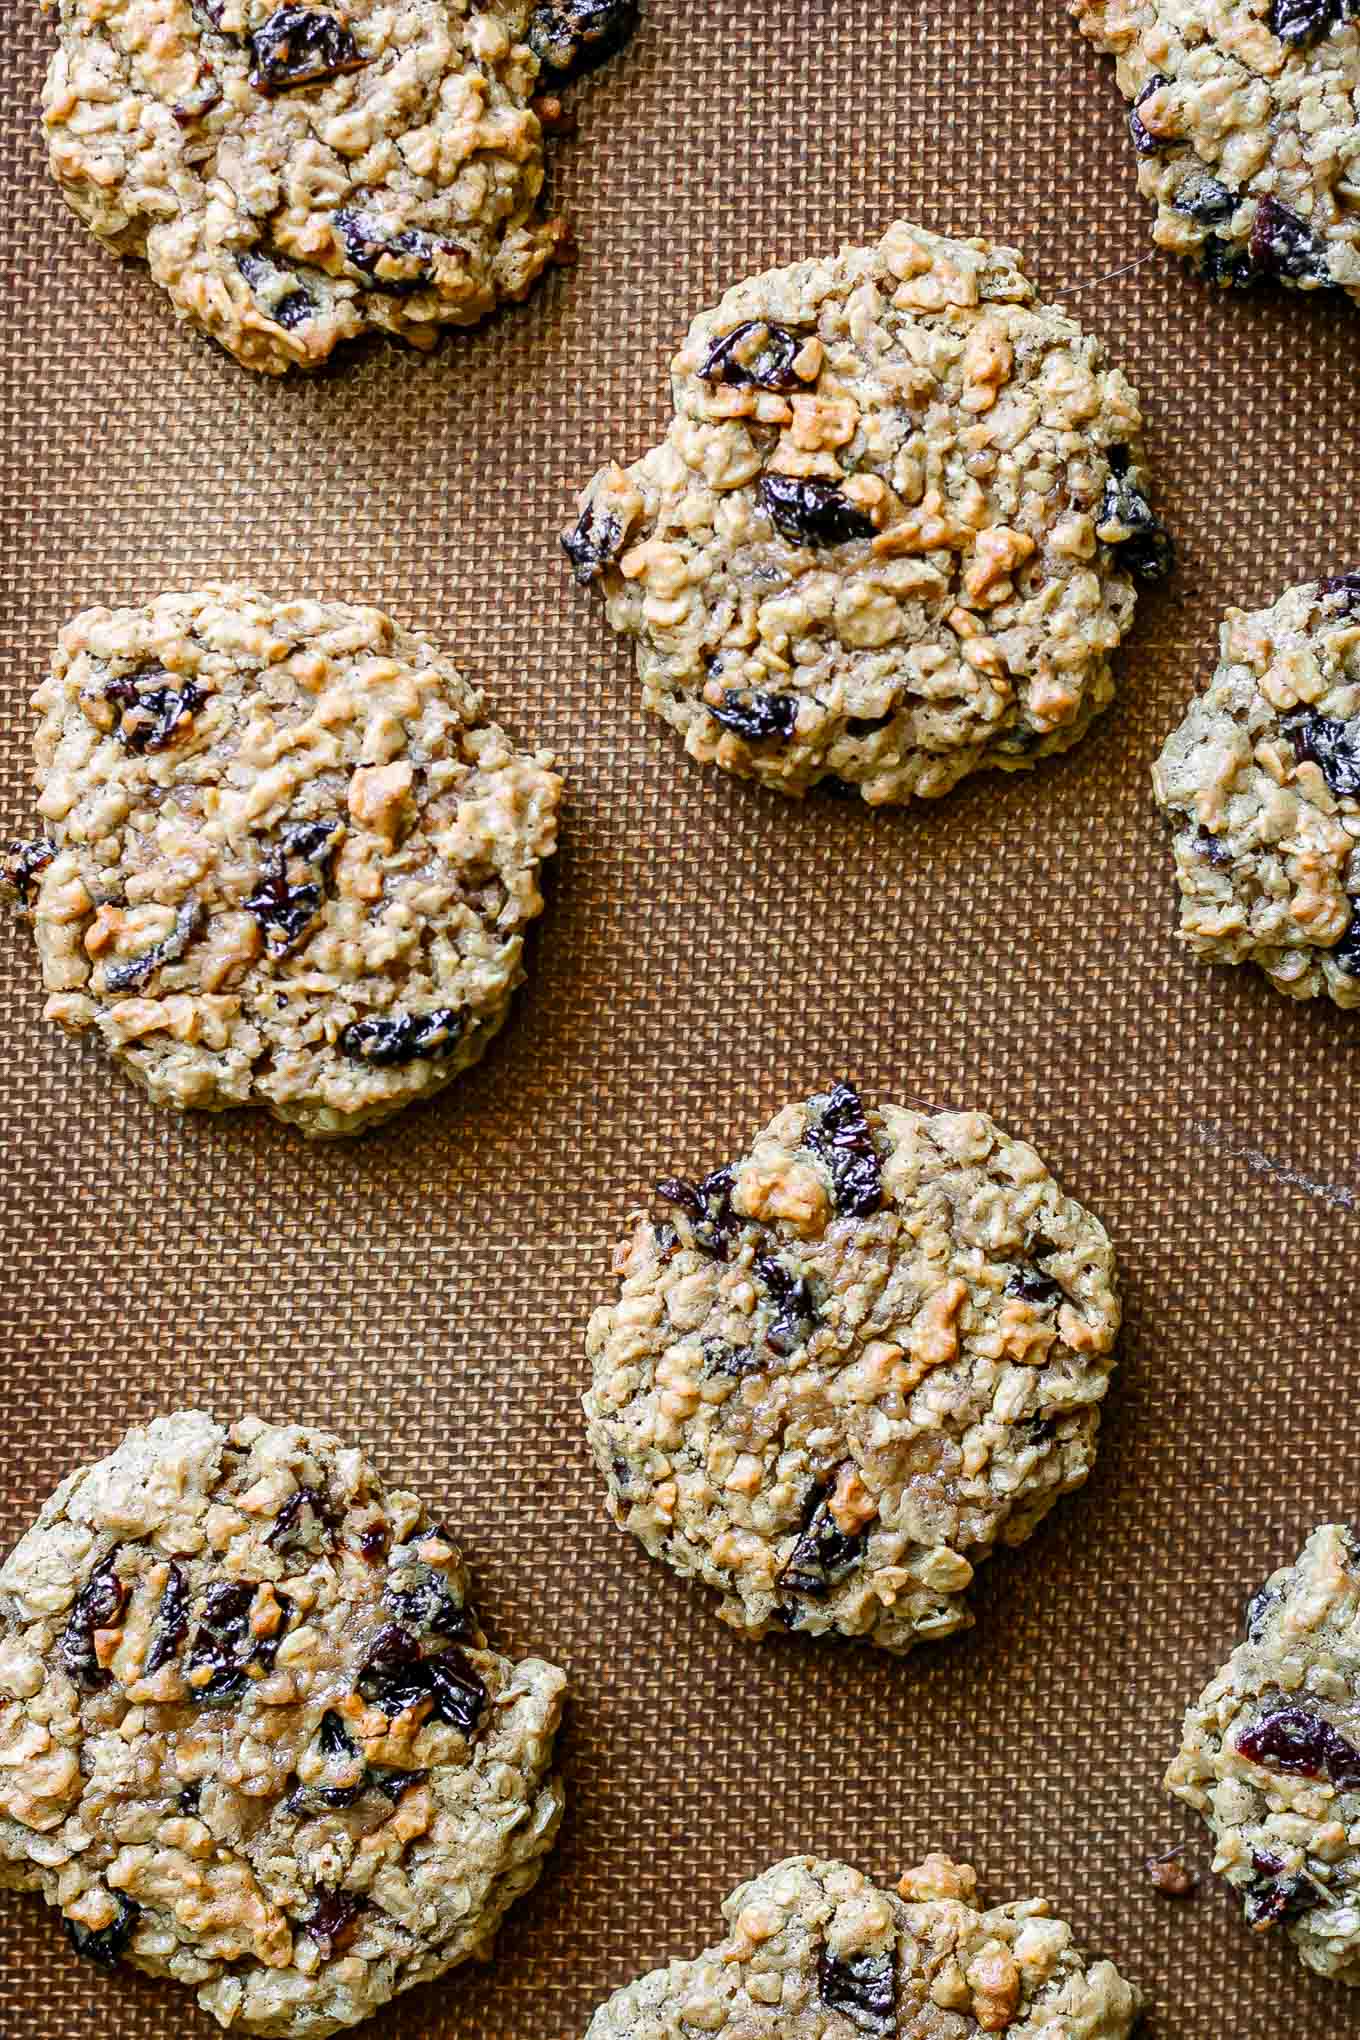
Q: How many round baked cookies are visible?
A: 9